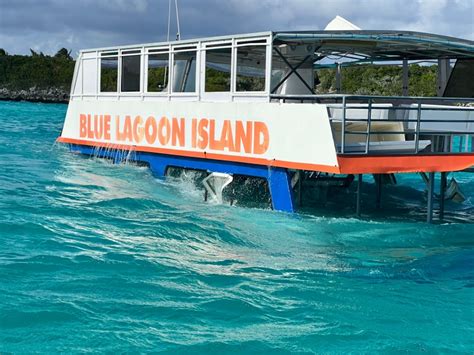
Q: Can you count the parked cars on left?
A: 0